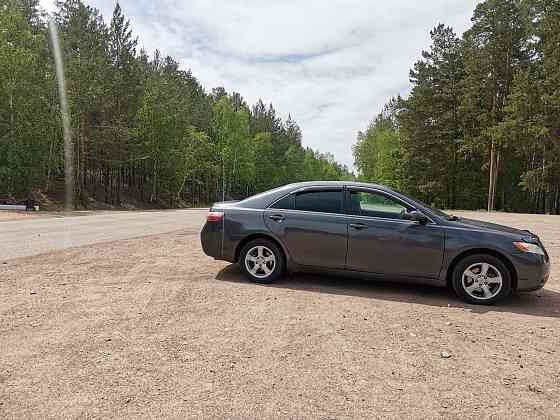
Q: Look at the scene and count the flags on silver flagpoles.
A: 0